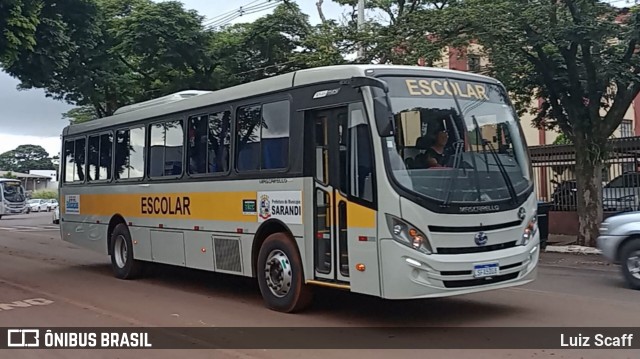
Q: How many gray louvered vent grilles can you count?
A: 1